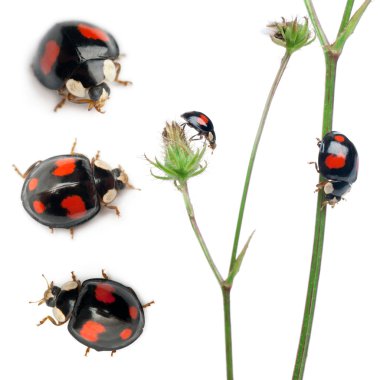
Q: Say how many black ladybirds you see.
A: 5